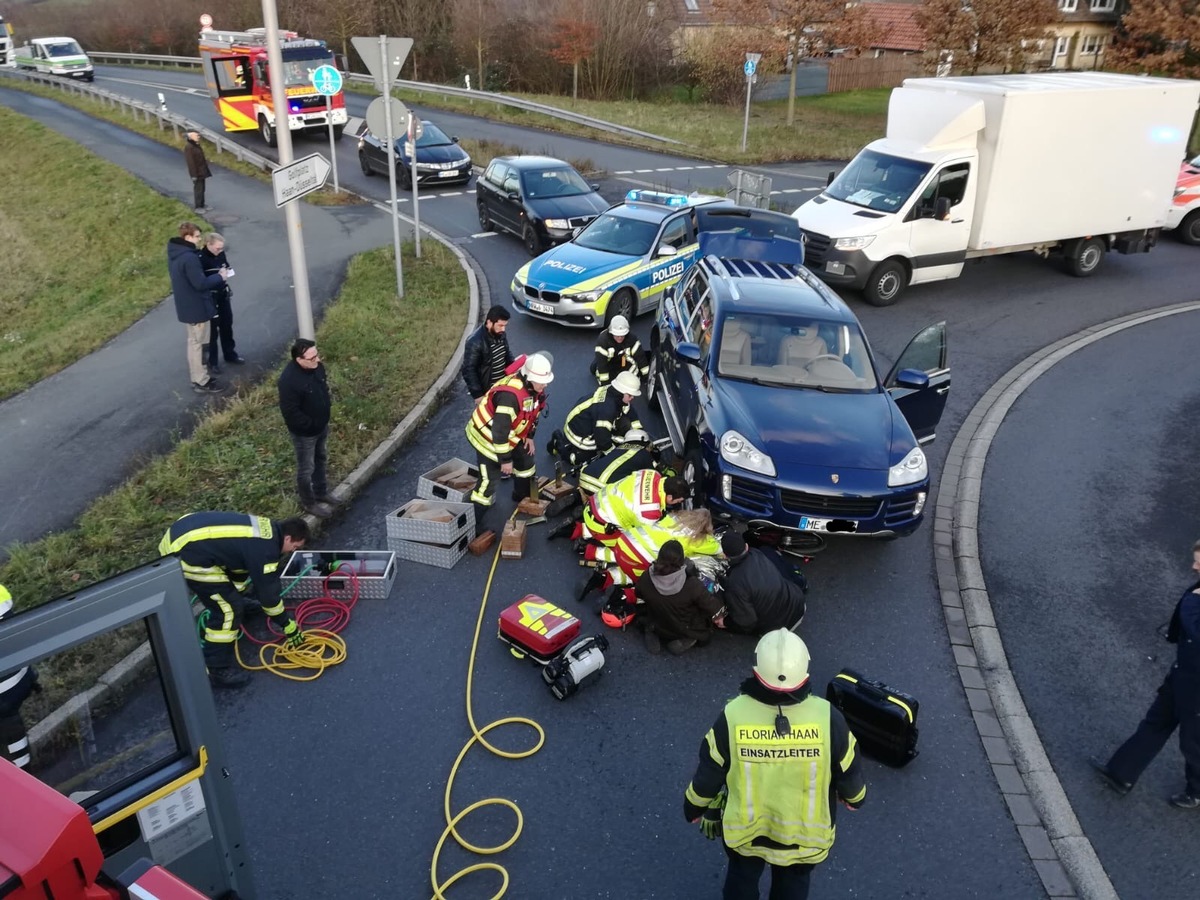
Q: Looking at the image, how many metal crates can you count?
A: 4